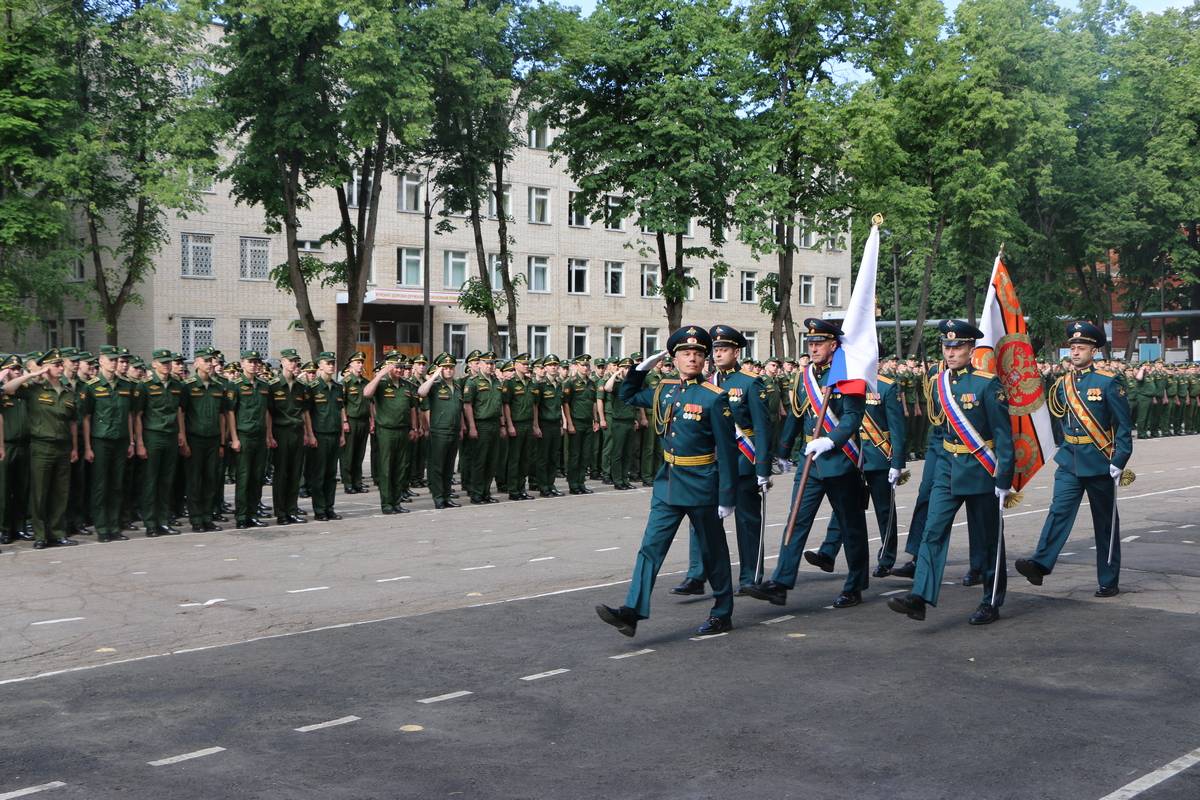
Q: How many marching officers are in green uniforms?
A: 7